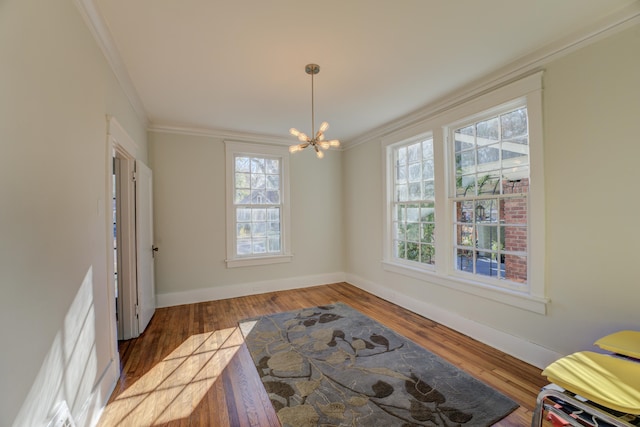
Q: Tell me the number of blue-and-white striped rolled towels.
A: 0